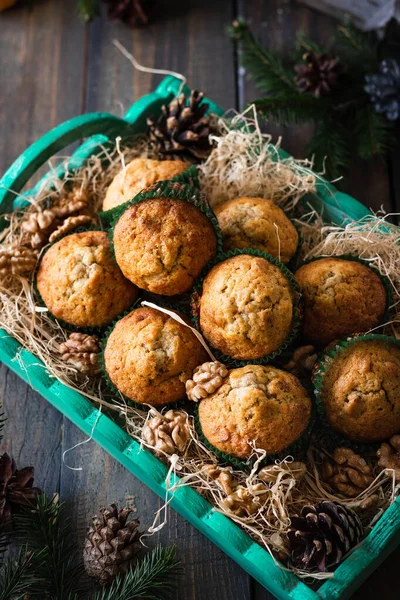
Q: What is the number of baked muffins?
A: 9